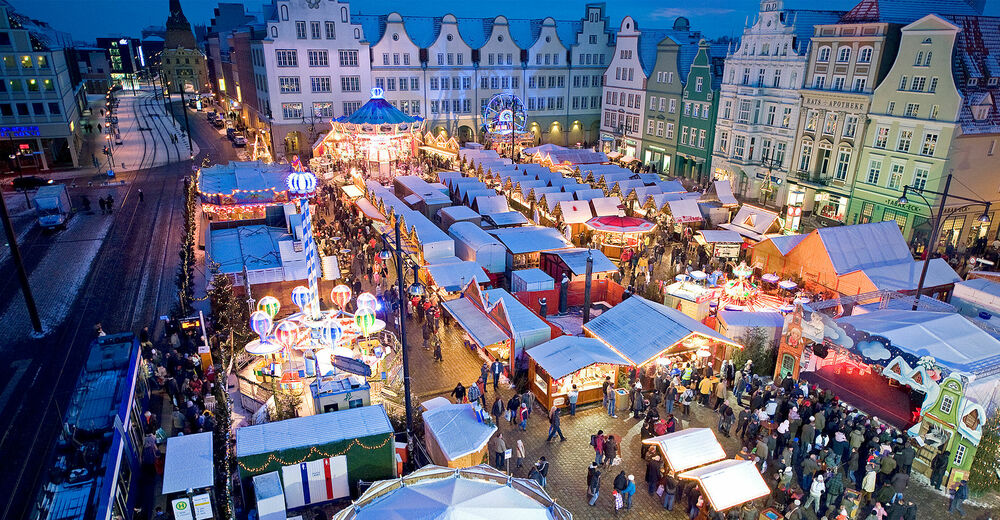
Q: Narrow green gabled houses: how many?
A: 2